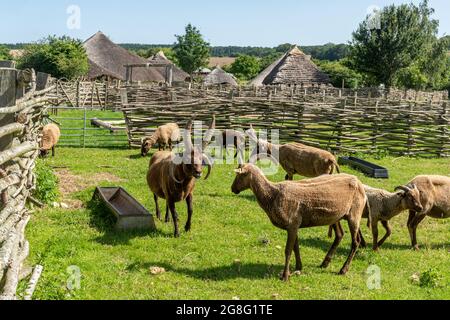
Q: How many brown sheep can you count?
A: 8